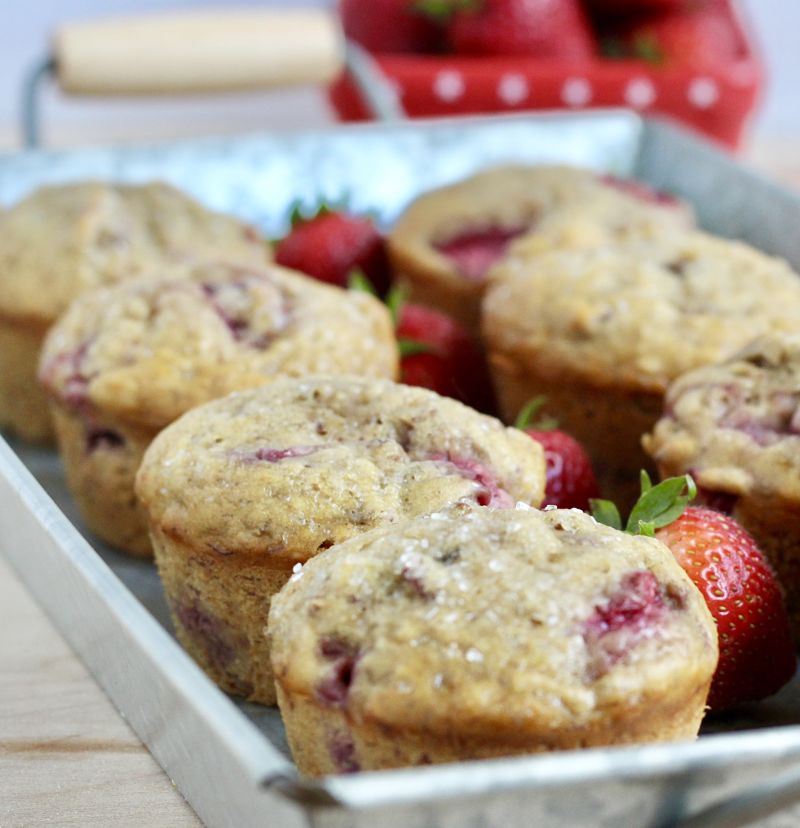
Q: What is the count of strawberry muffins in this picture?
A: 7